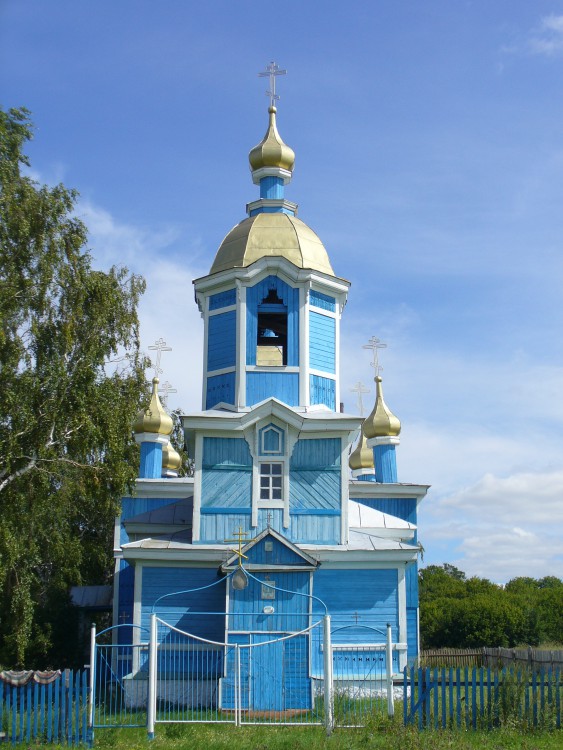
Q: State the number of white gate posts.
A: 4